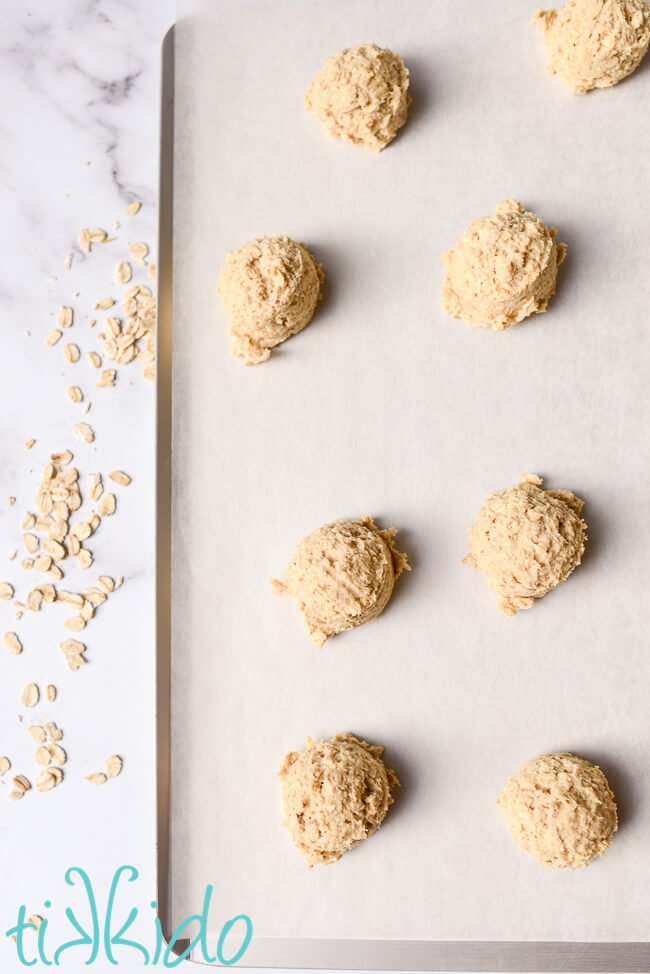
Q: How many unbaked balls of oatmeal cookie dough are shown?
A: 8